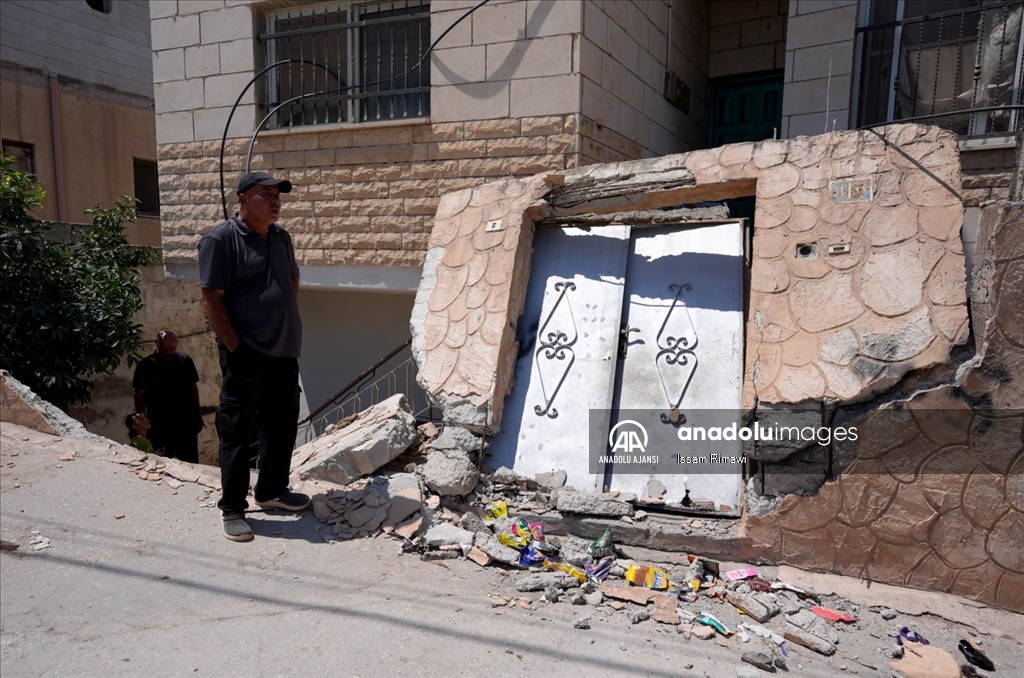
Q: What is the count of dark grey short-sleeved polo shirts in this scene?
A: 1